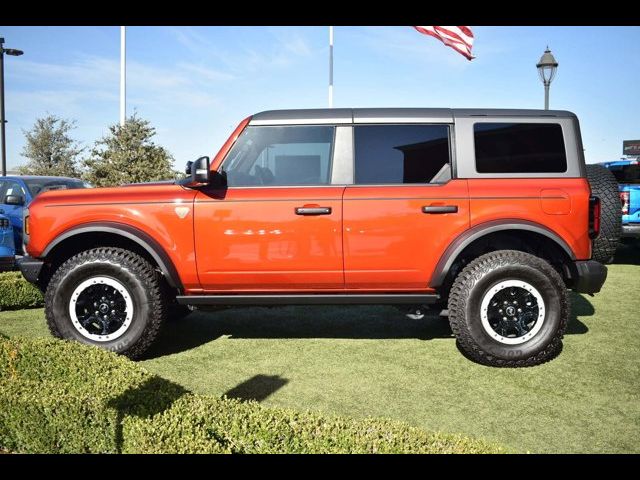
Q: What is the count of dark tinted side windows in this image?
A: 2